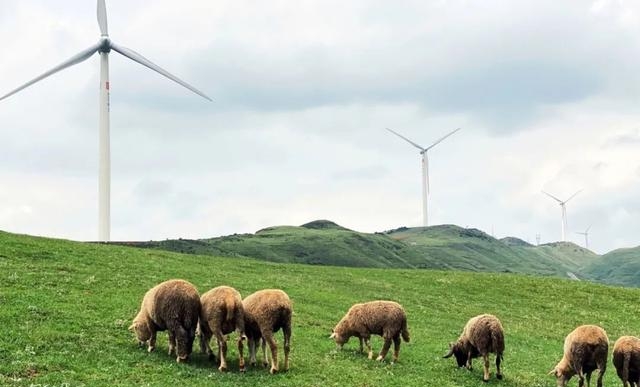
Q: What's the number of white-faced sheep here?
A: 3